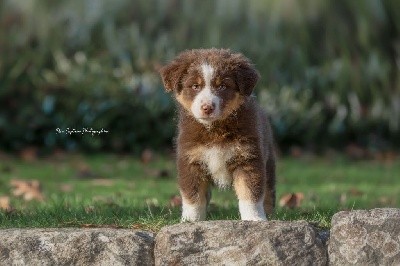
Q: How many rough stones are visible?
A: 3